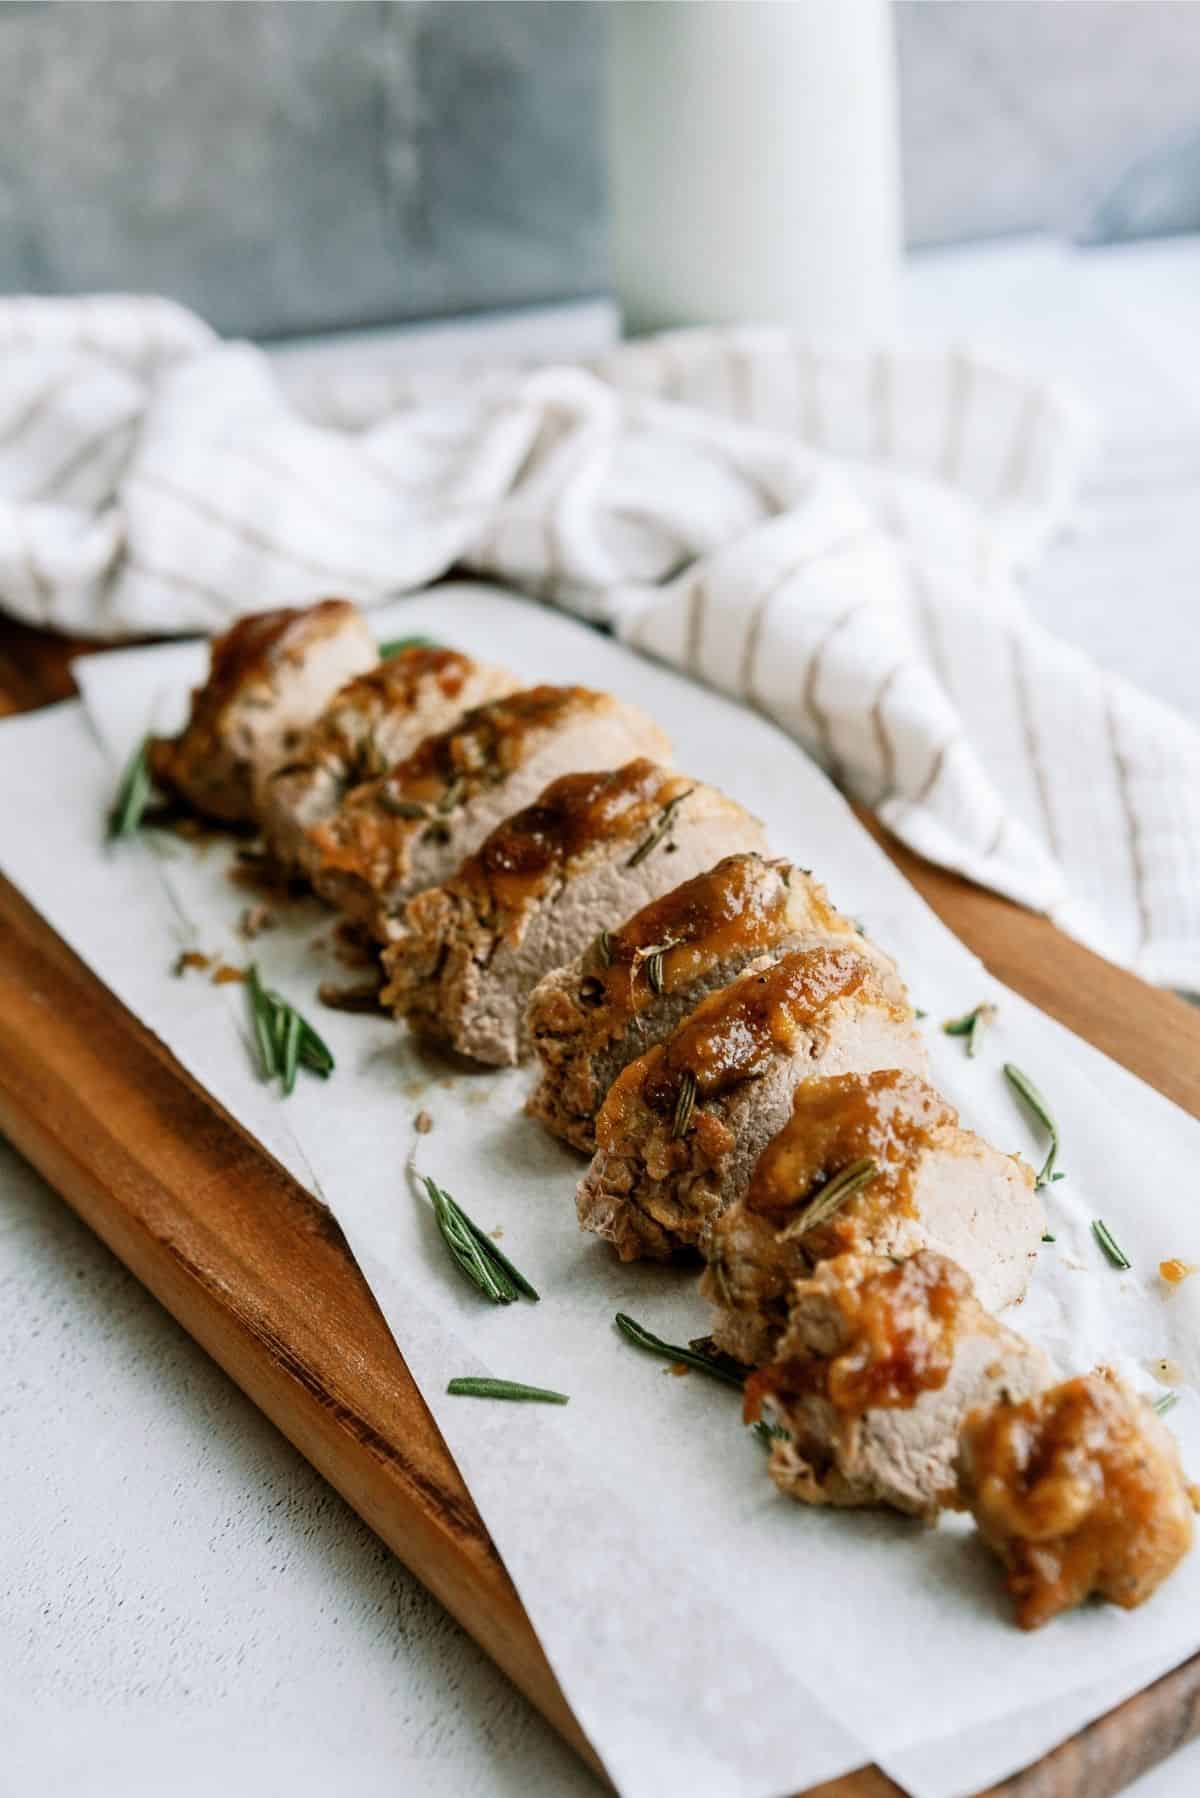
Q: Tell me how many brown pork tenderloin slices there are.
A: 9